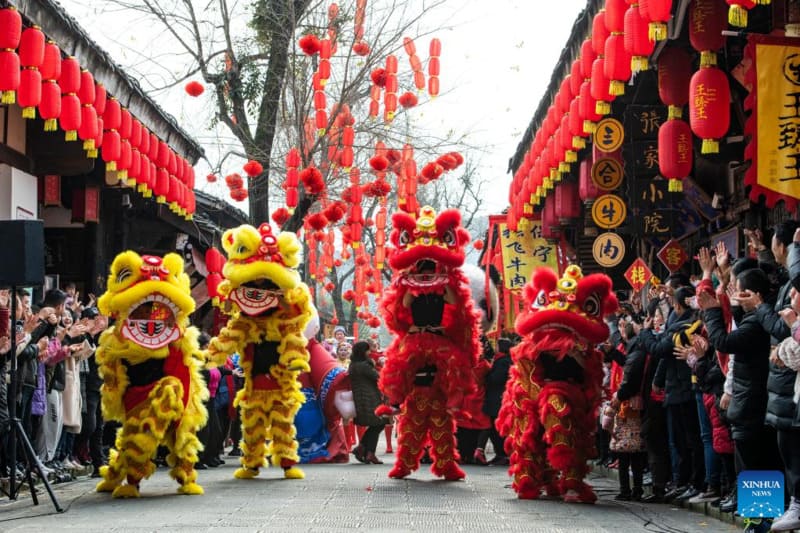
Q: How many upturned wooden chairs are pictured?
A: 0